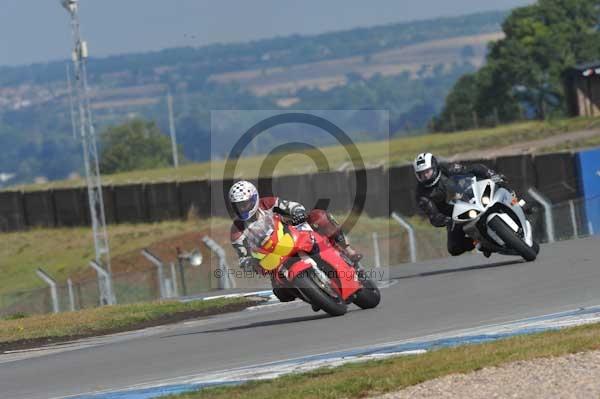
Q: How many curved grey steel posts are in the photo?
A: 6